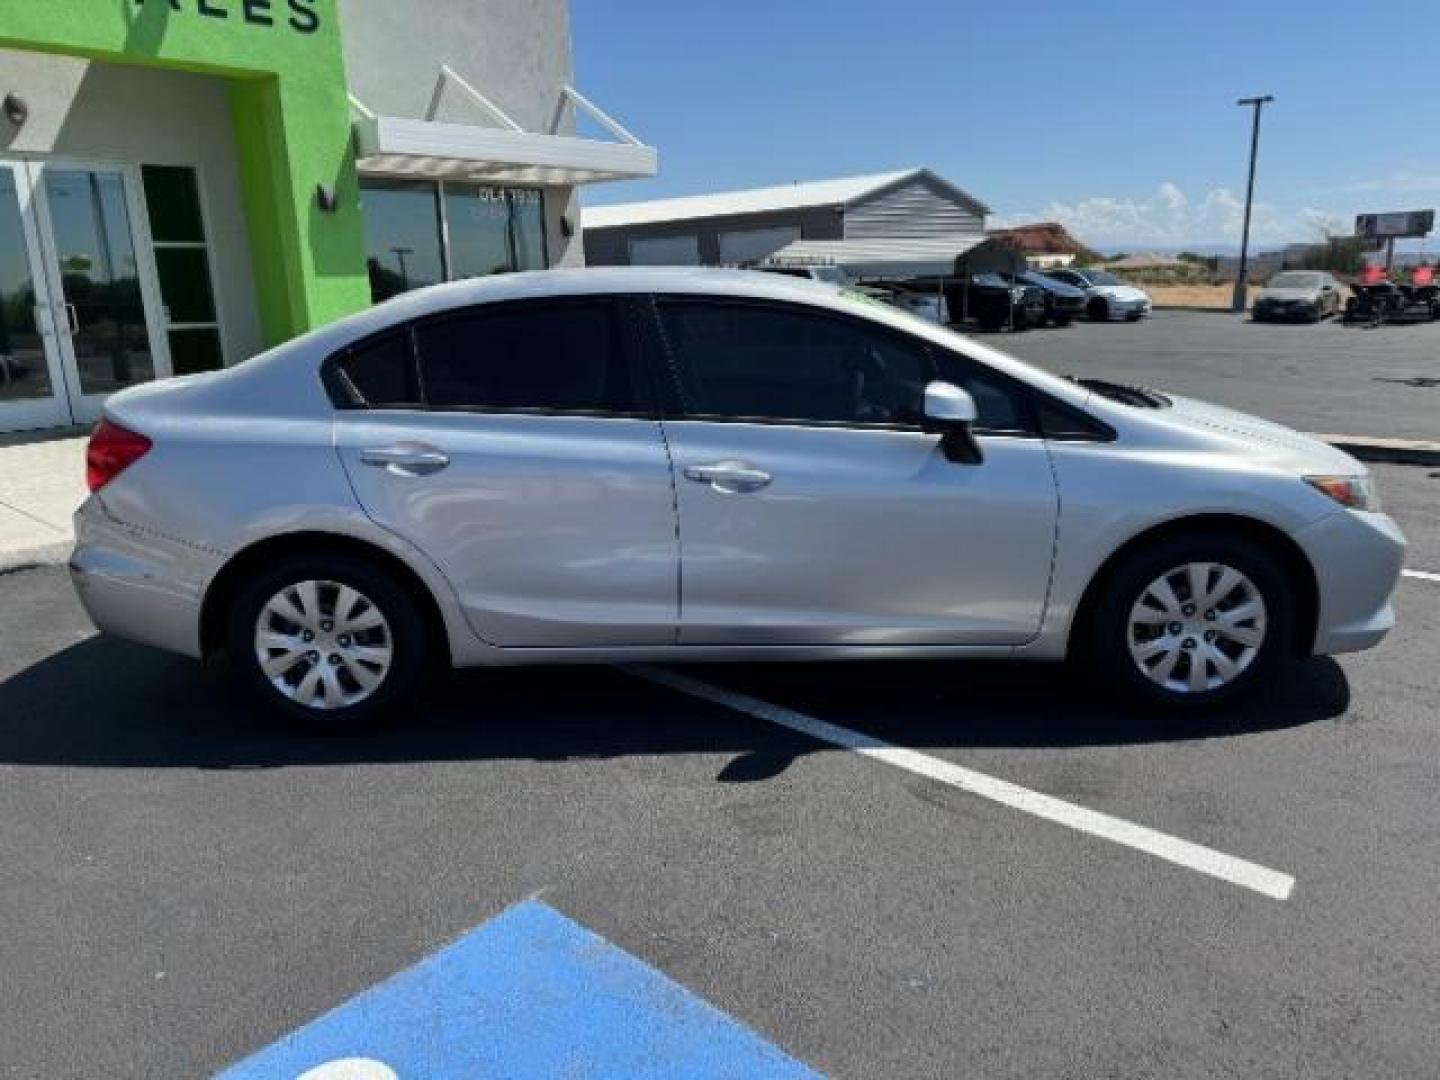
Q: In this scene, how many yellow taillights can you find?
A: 0